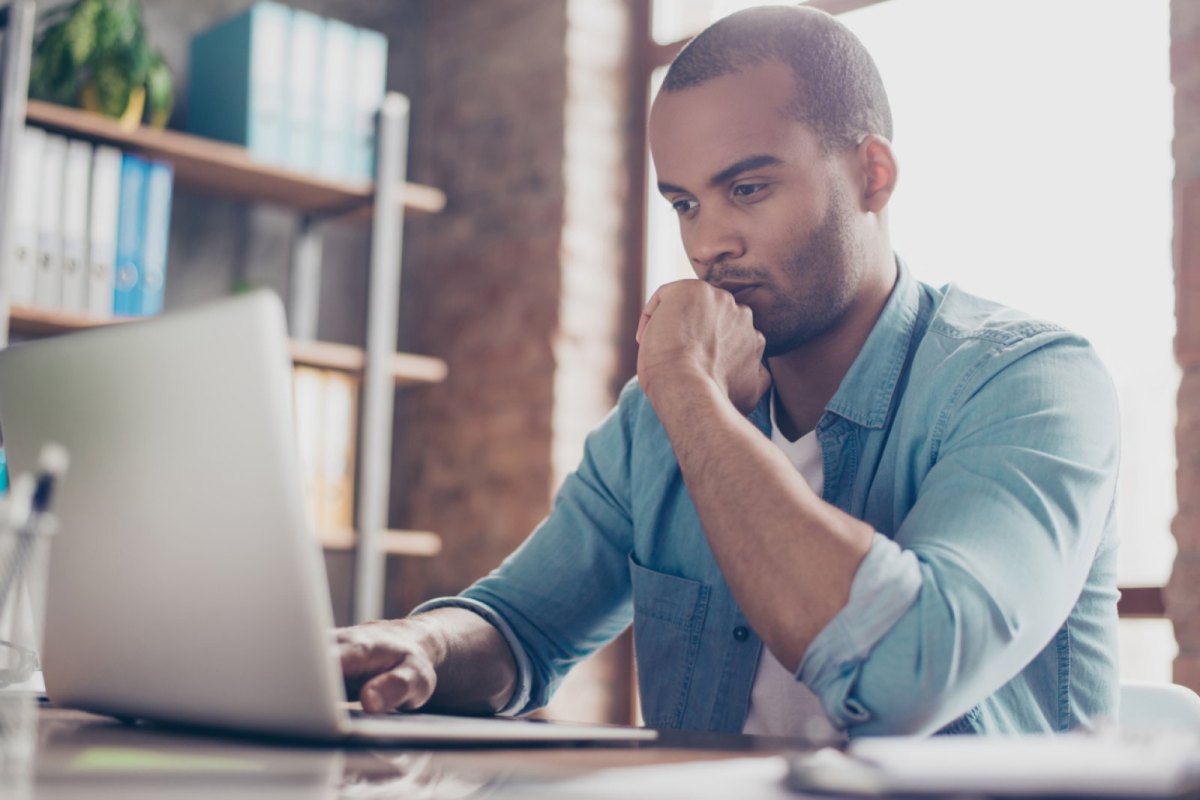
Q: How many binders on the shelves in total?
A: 12